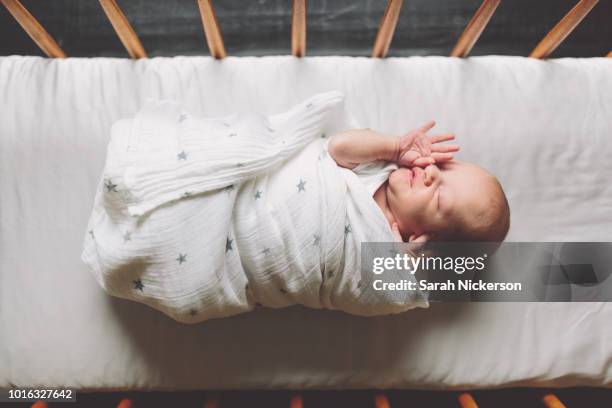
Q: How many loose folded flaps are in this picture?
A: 1